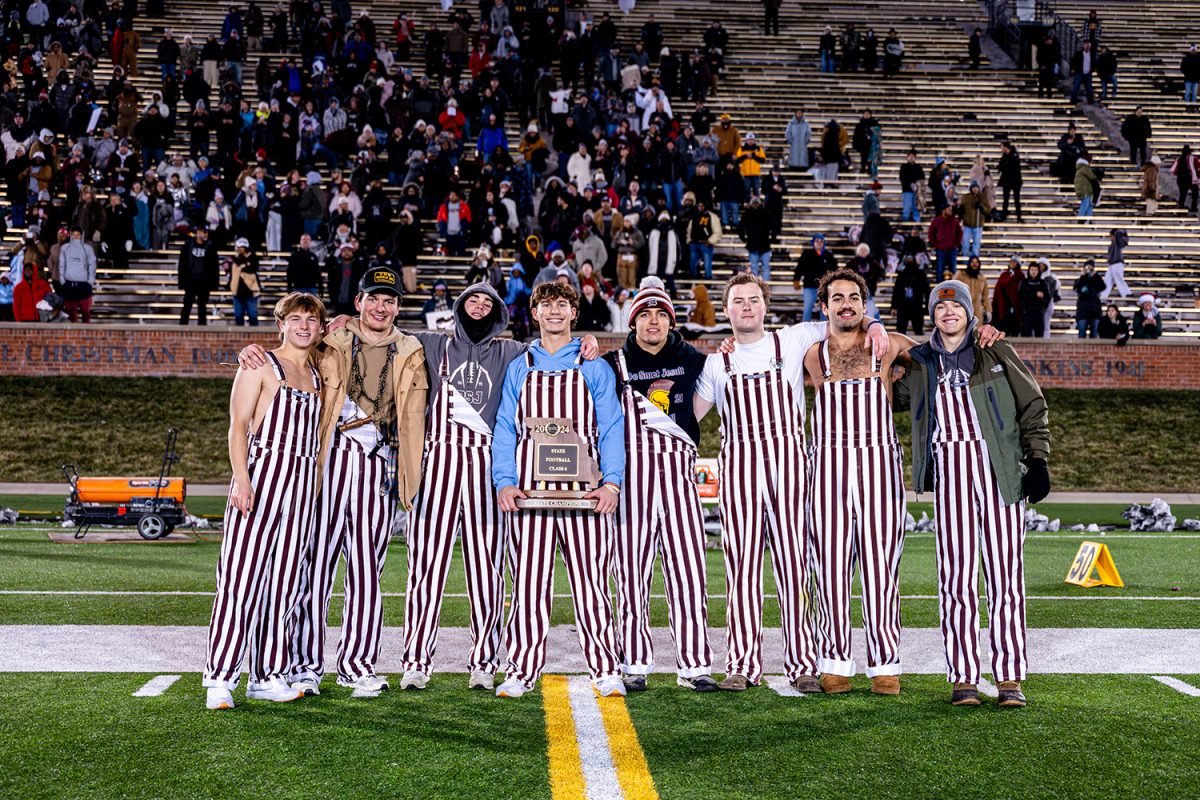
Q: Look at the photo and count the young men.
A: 8